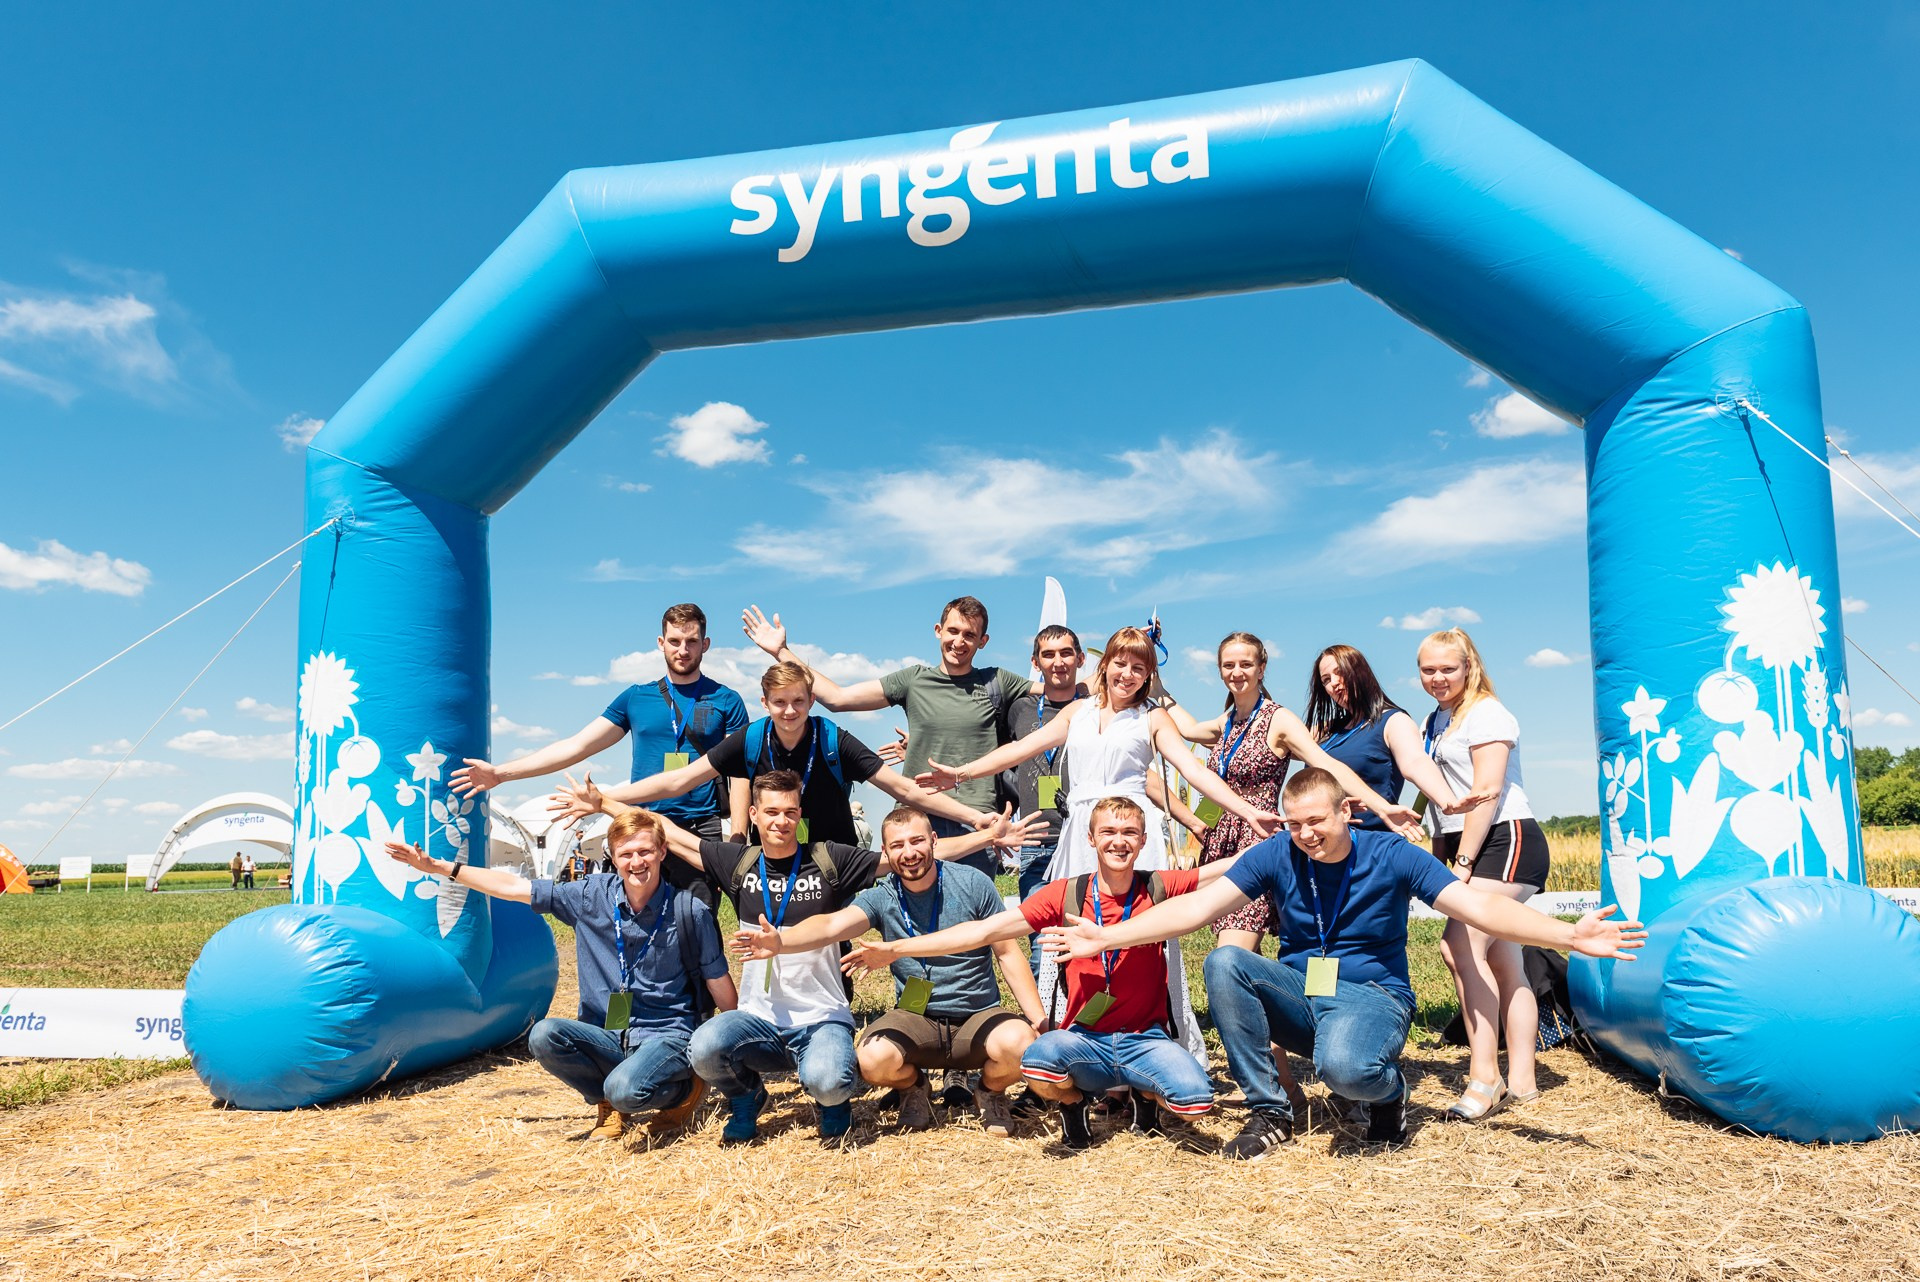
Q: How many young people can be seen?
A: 13